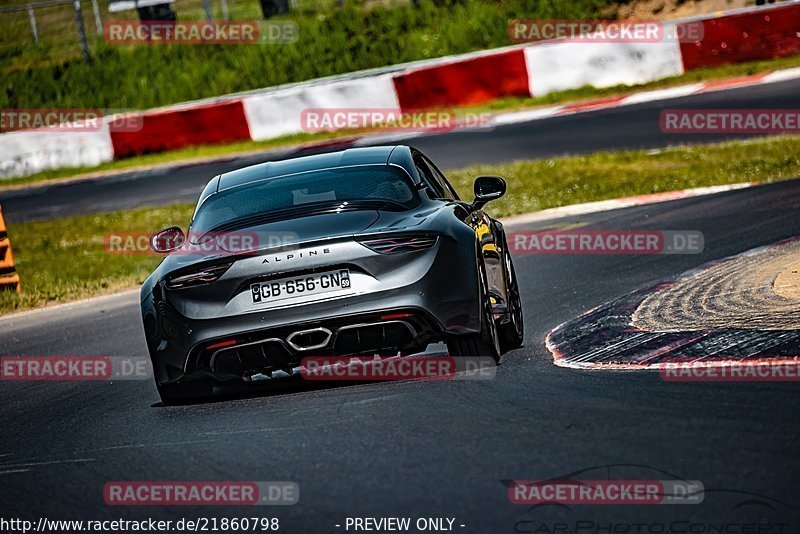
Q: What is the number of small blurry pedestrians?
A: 0